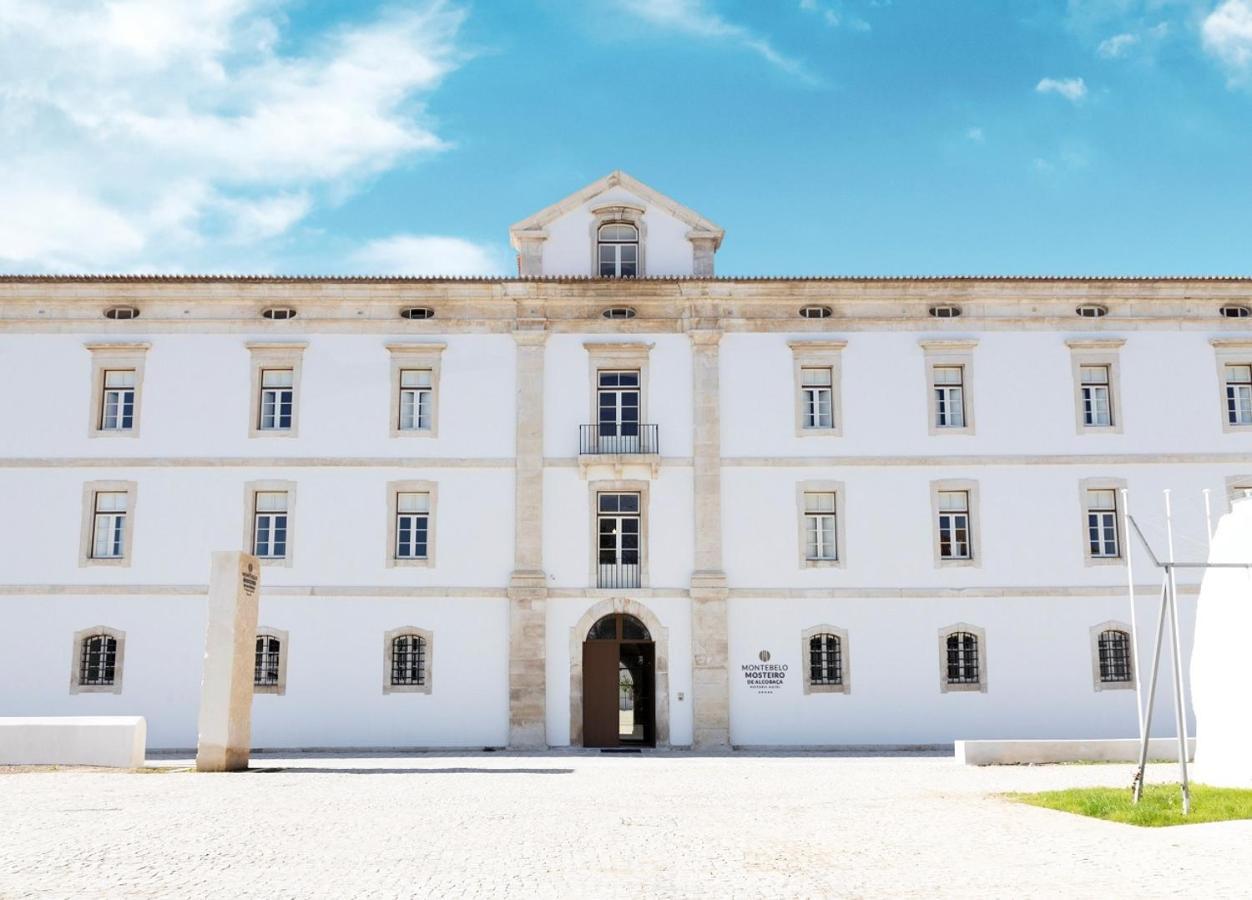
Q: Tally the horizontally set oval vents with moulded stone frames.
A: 8